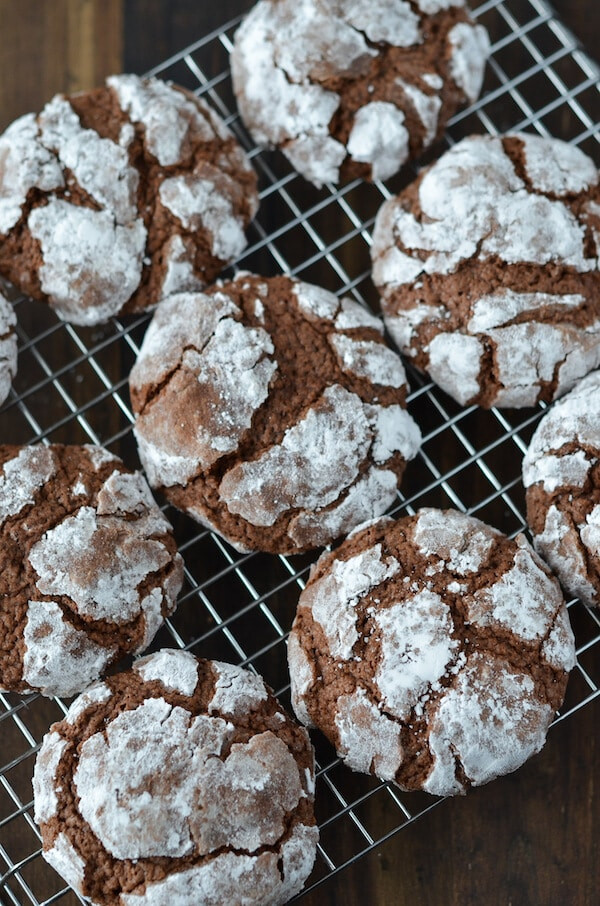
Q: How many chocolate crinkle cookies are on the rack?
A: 9